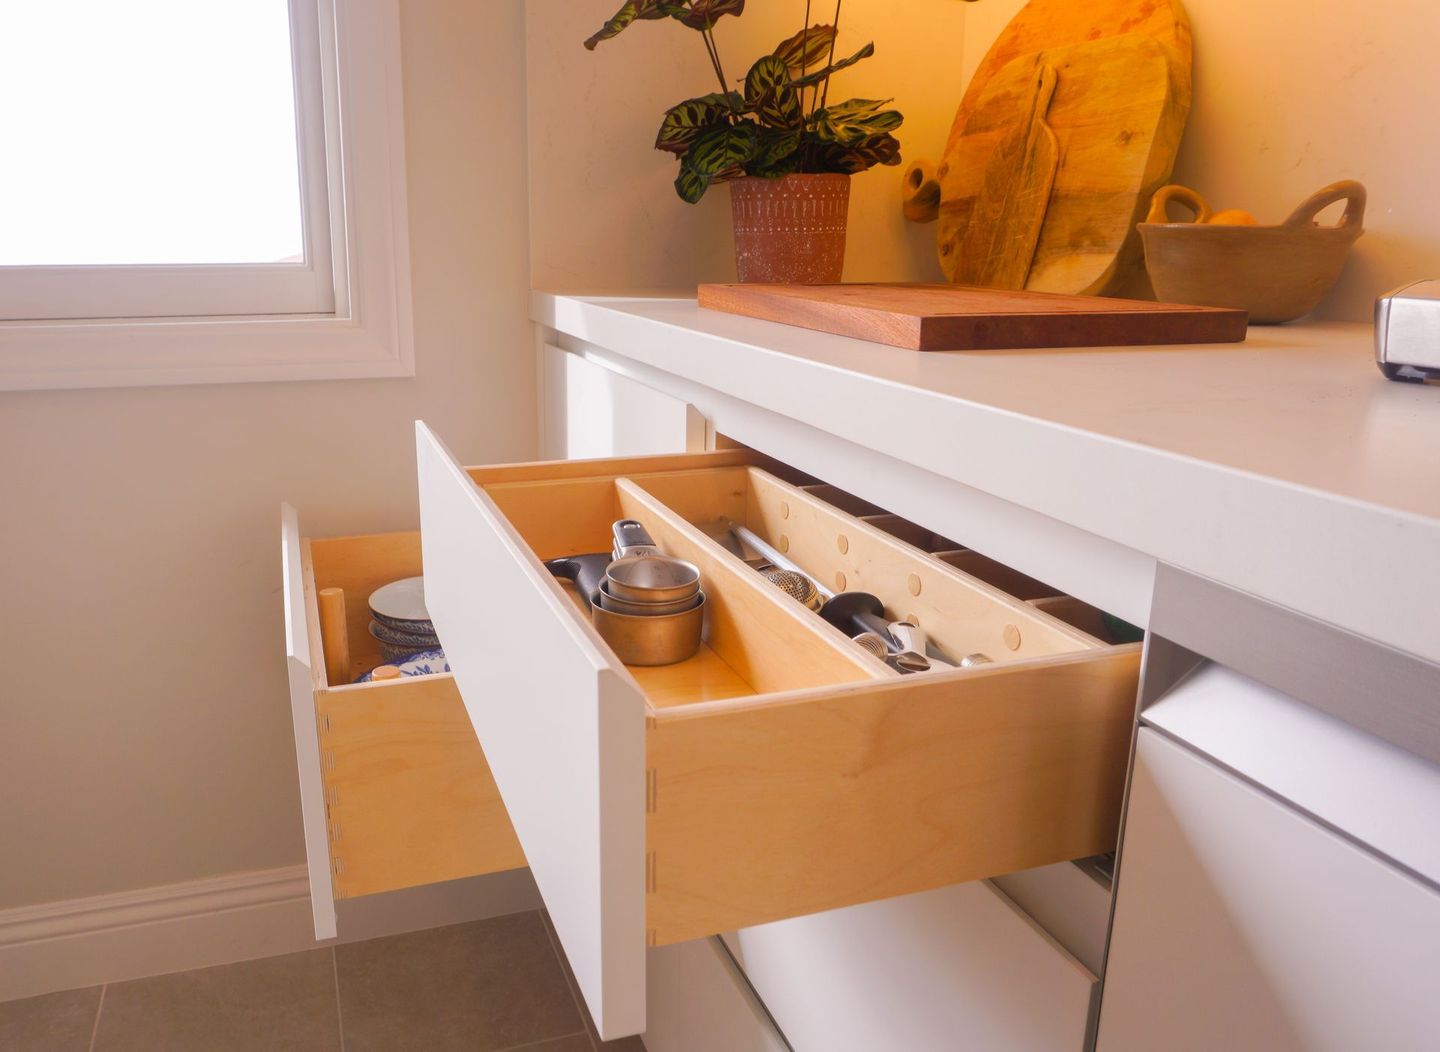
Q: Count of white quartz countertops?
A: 1